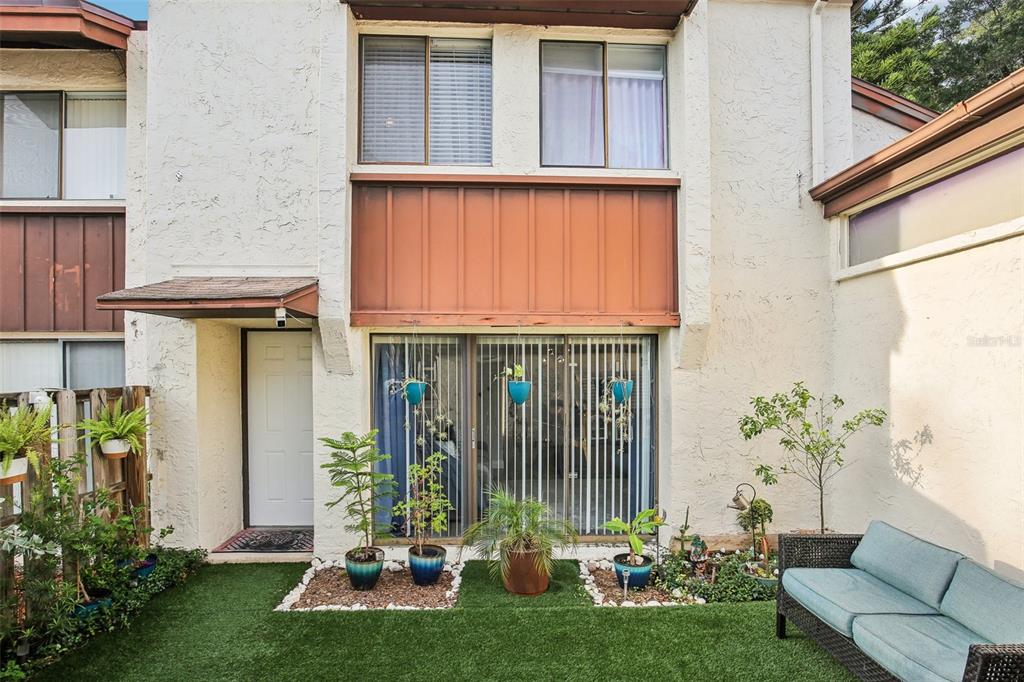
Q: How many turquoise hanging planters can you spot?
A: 3